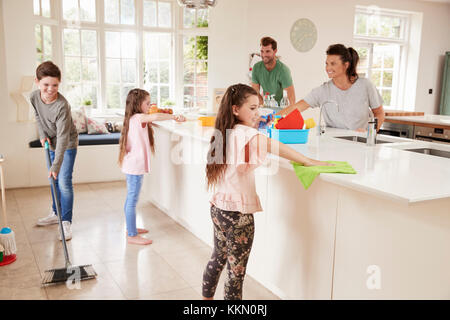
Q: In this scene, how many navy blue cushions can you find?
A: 1